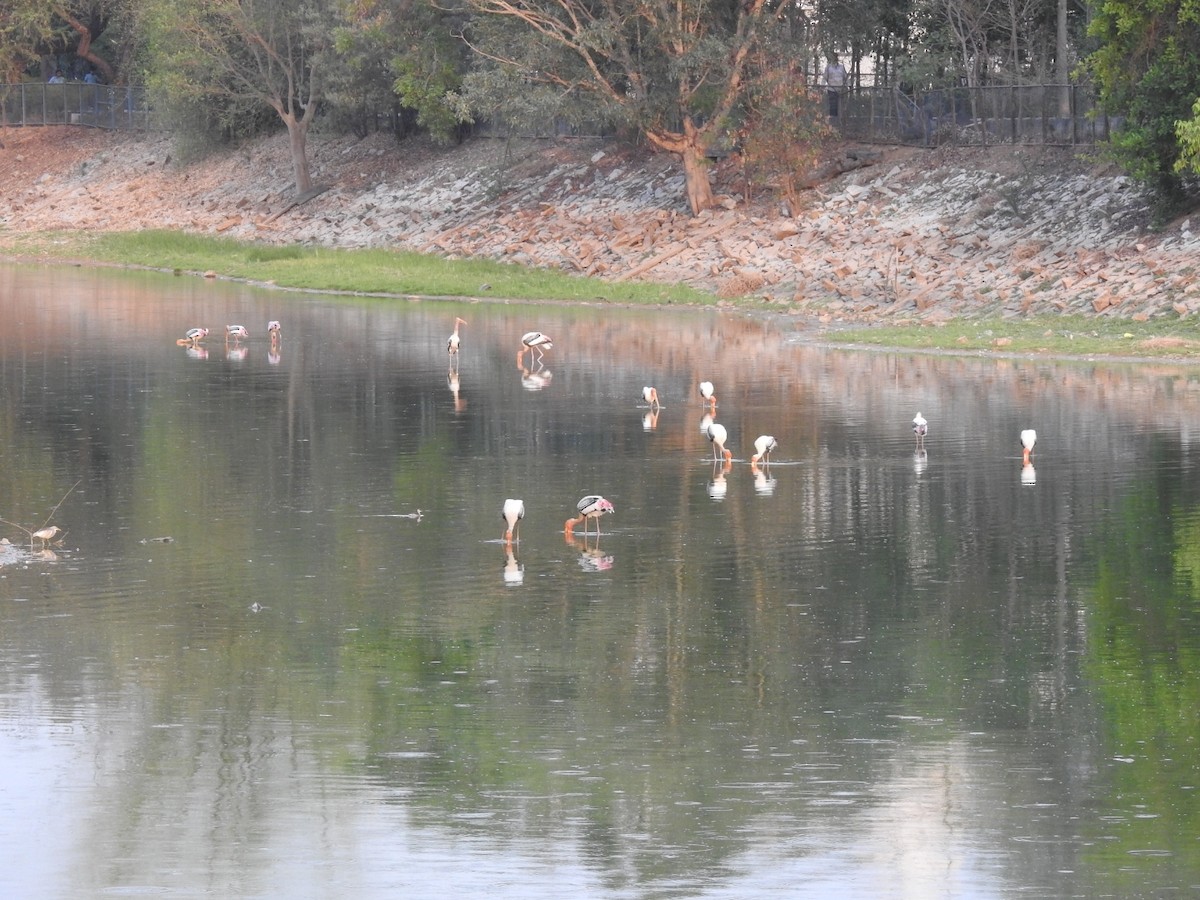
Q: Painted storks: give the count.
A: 13